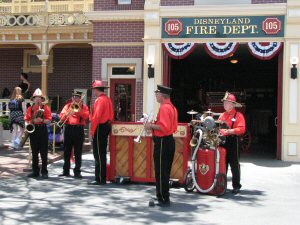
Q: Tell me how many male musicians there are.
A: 5